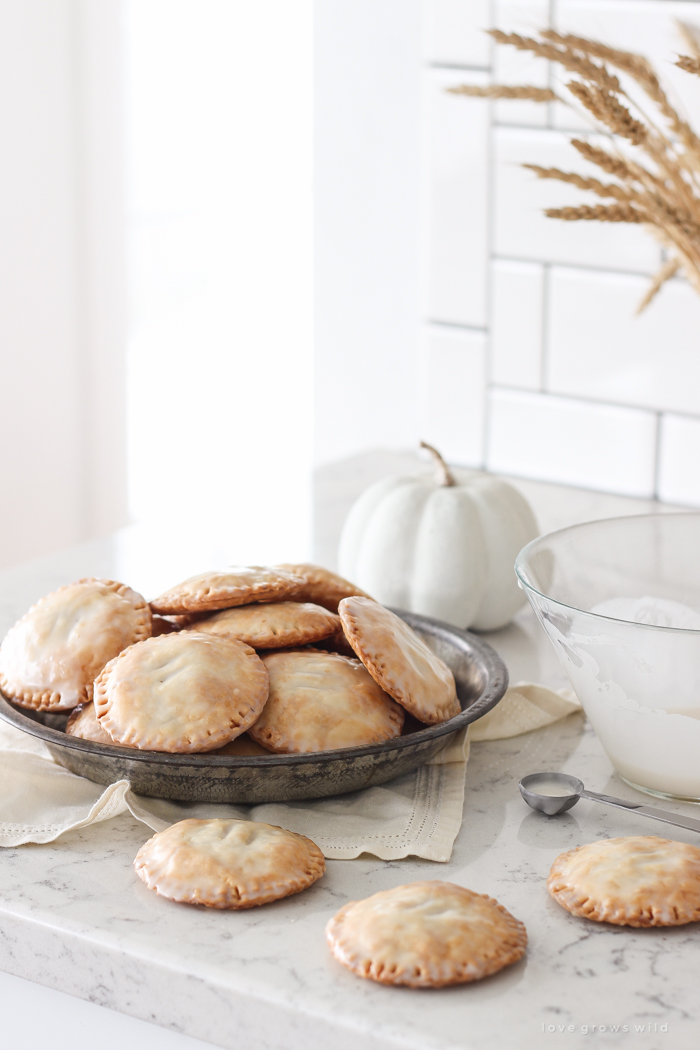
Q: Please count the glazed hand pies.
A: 11